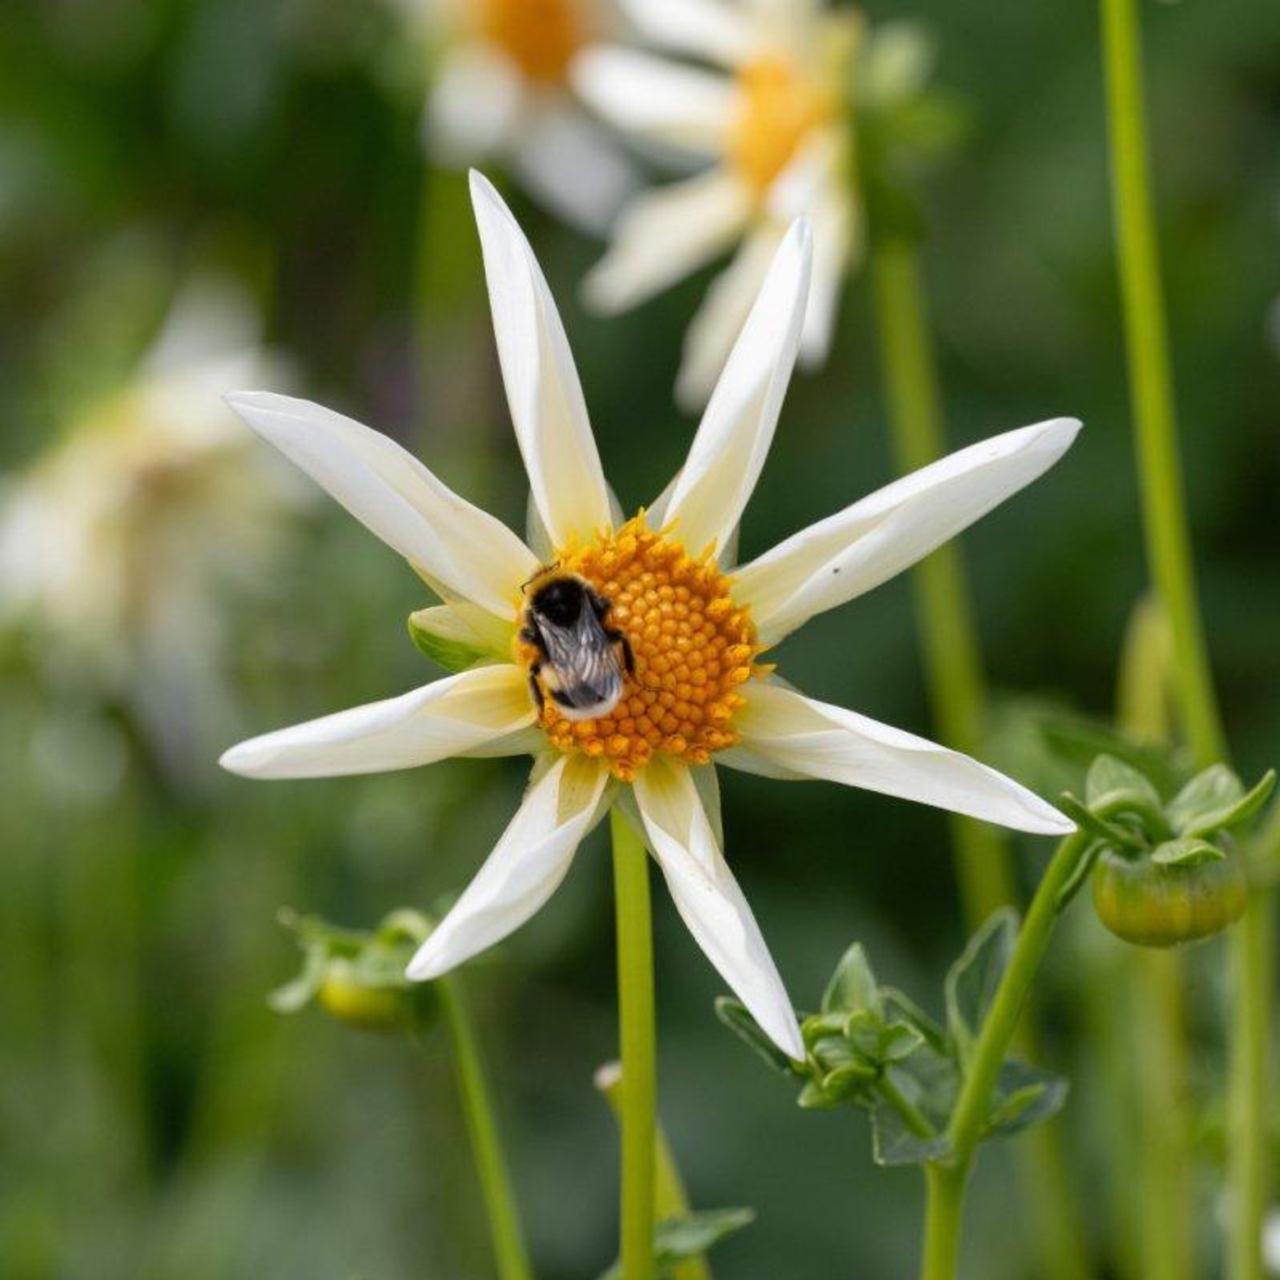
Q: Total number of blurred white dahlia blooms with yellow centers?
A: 3